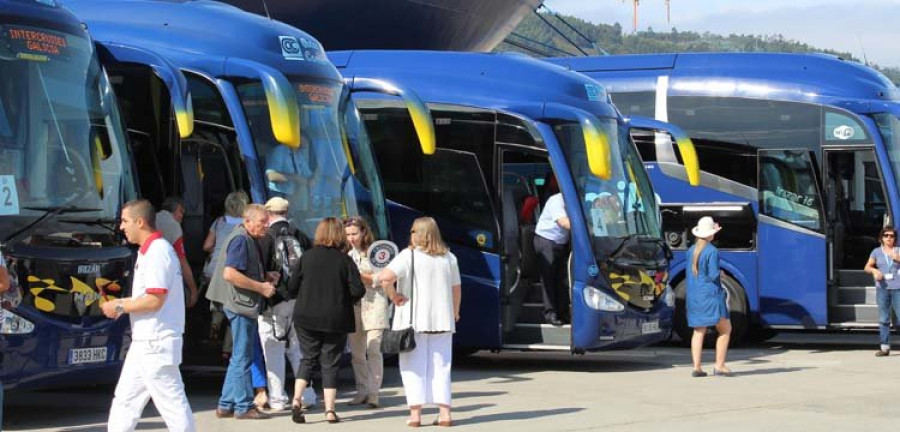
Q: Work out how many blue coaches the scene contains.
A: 4